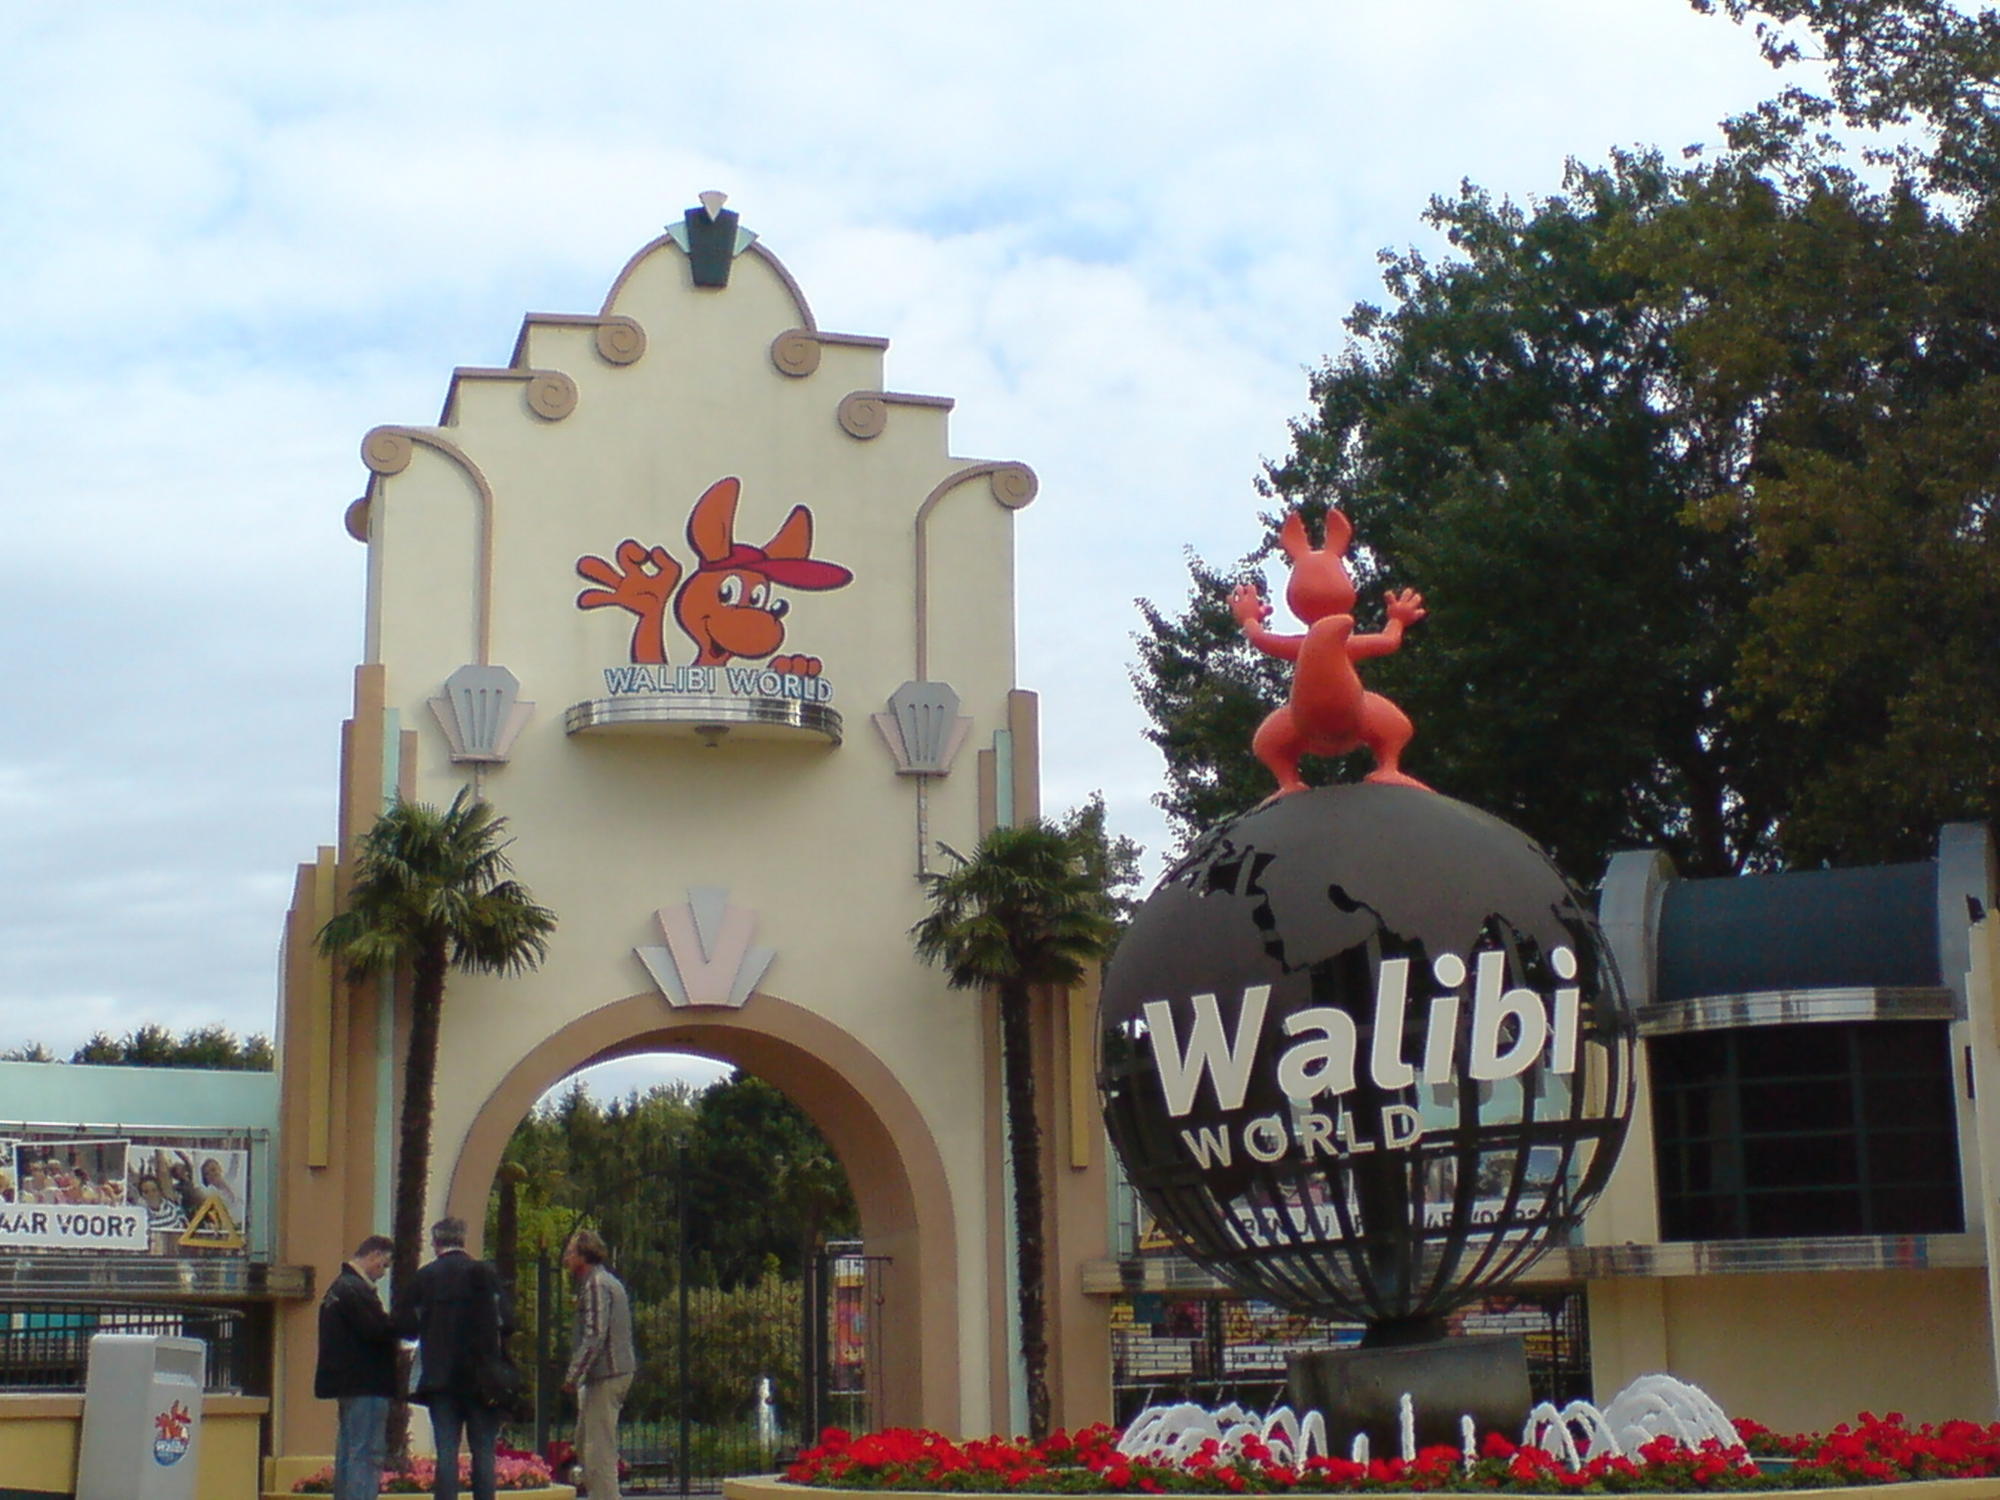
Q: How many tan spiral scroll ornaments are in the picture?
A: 6